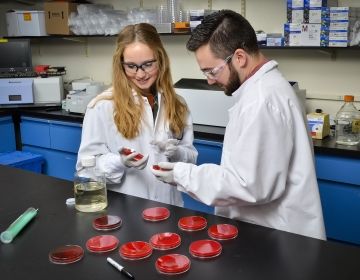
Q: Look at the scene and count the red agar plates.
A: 12